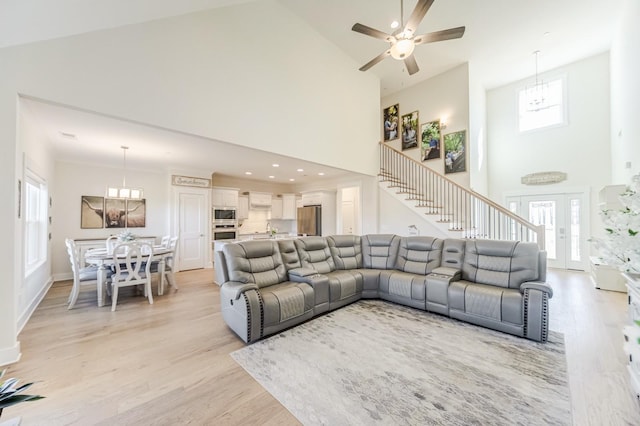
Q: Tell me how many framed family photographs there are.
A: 4